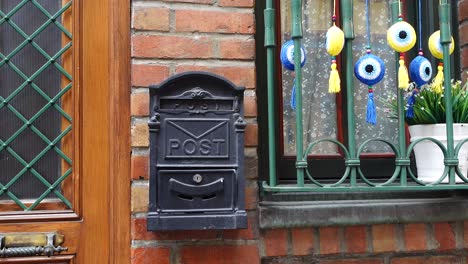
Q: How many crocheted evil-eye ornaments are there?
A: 6